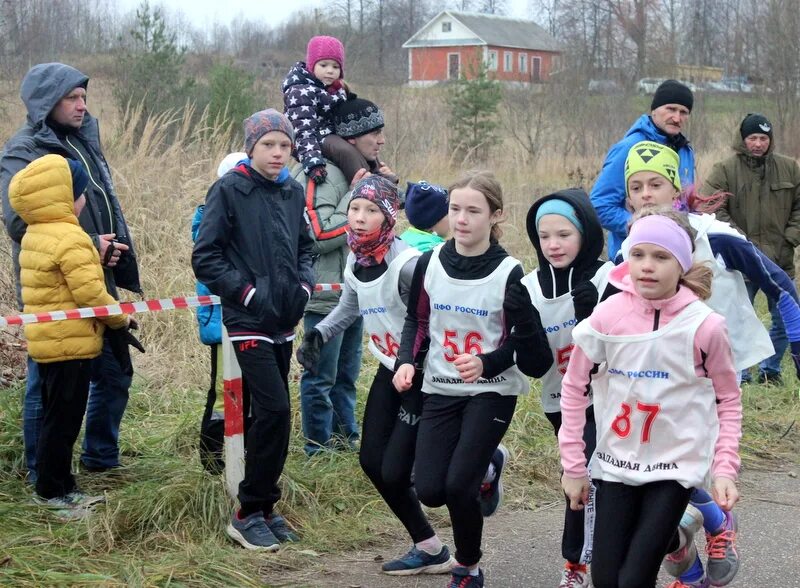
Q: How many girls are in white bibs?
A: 5